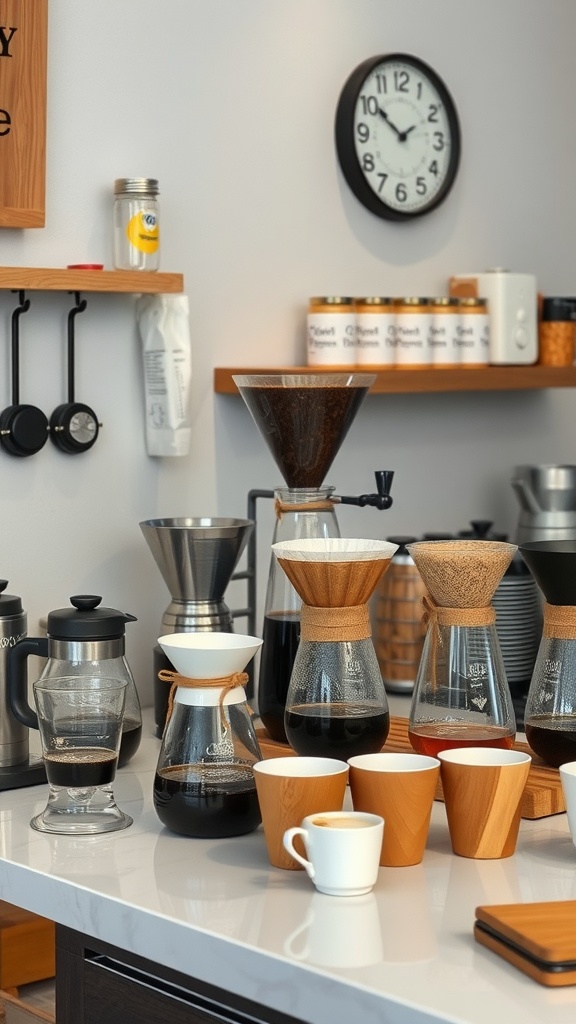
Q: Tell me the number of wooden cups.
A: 3